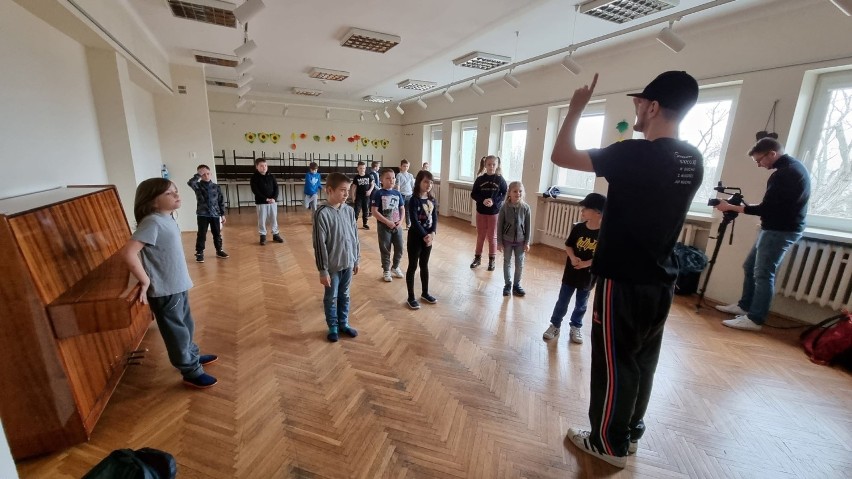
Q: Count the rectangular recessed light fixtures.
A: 10